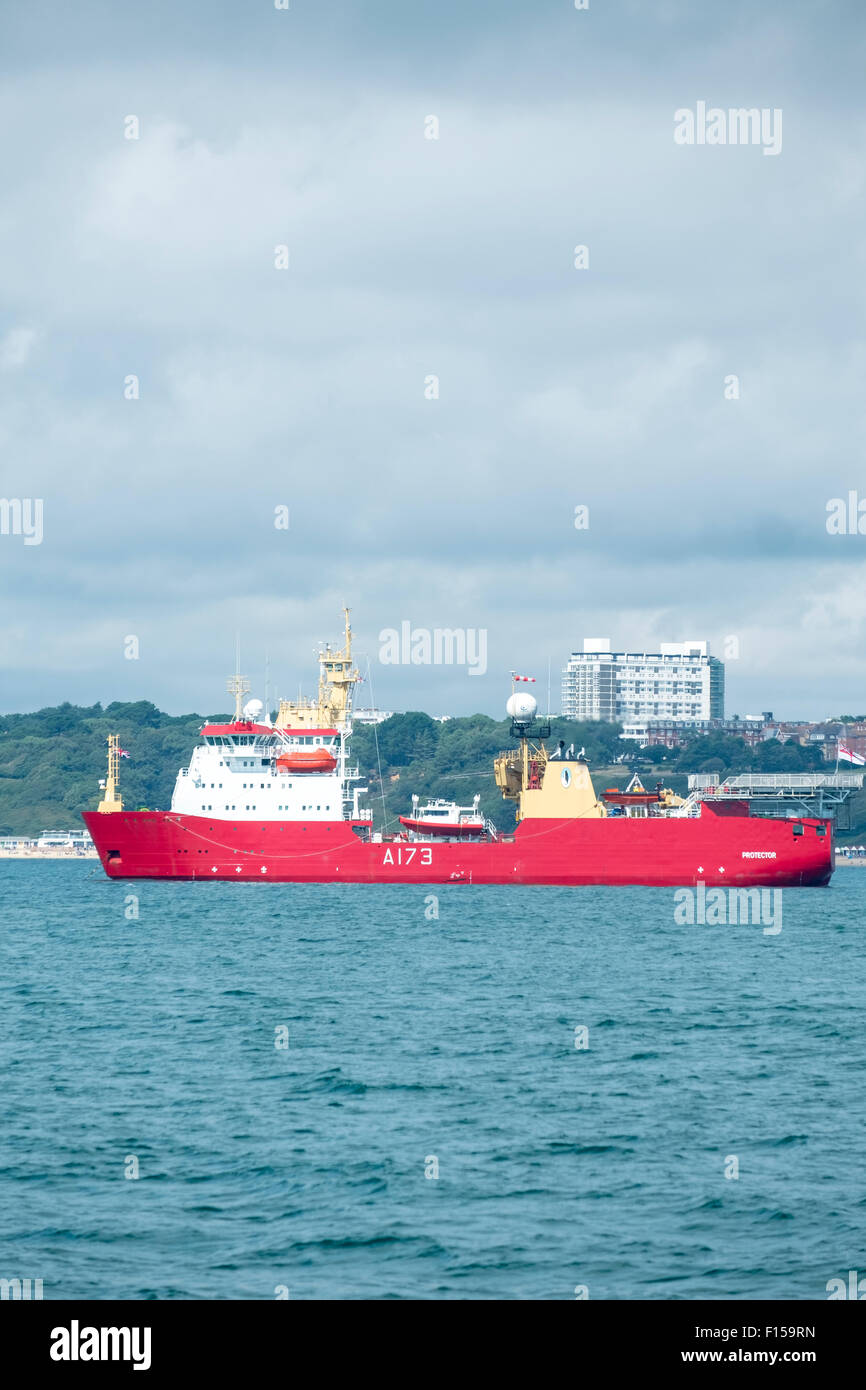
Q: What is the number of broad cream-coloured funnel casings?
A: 1